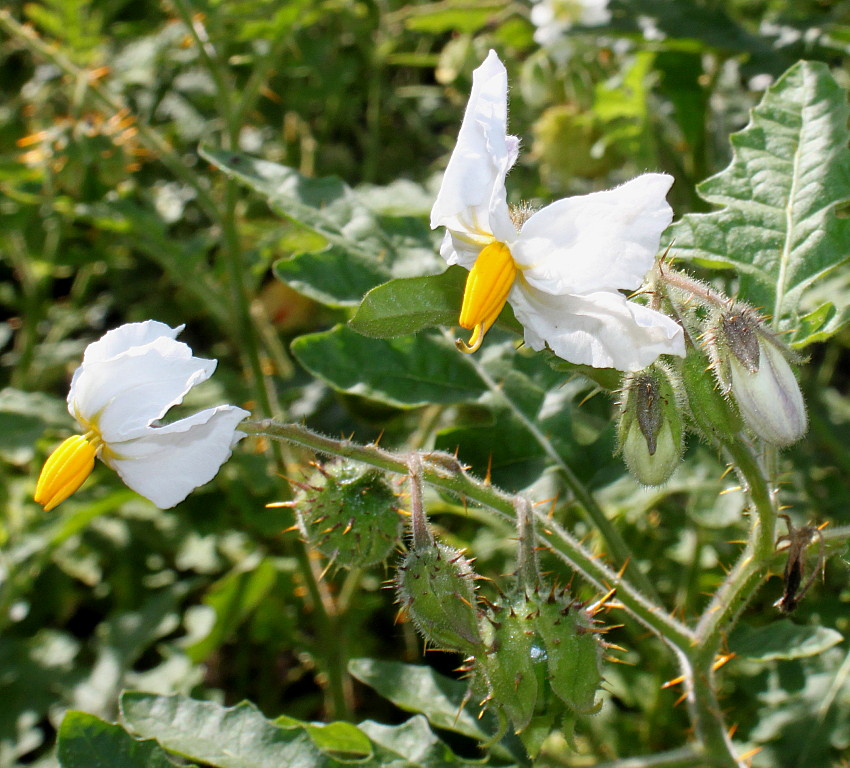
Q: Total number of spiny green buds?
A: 3